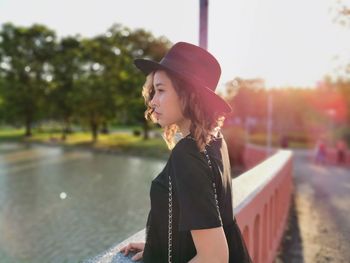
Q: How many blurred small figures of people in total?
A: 2